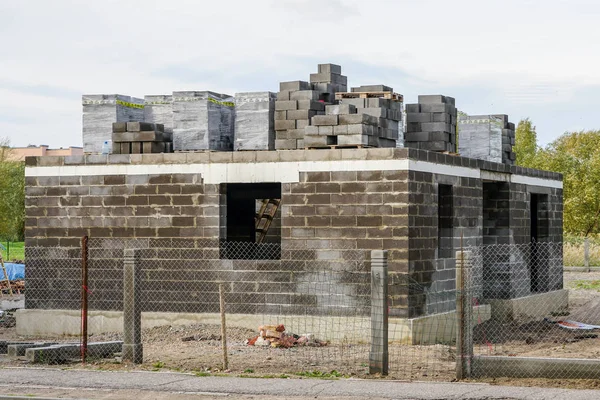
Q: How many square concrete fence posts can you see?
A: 3